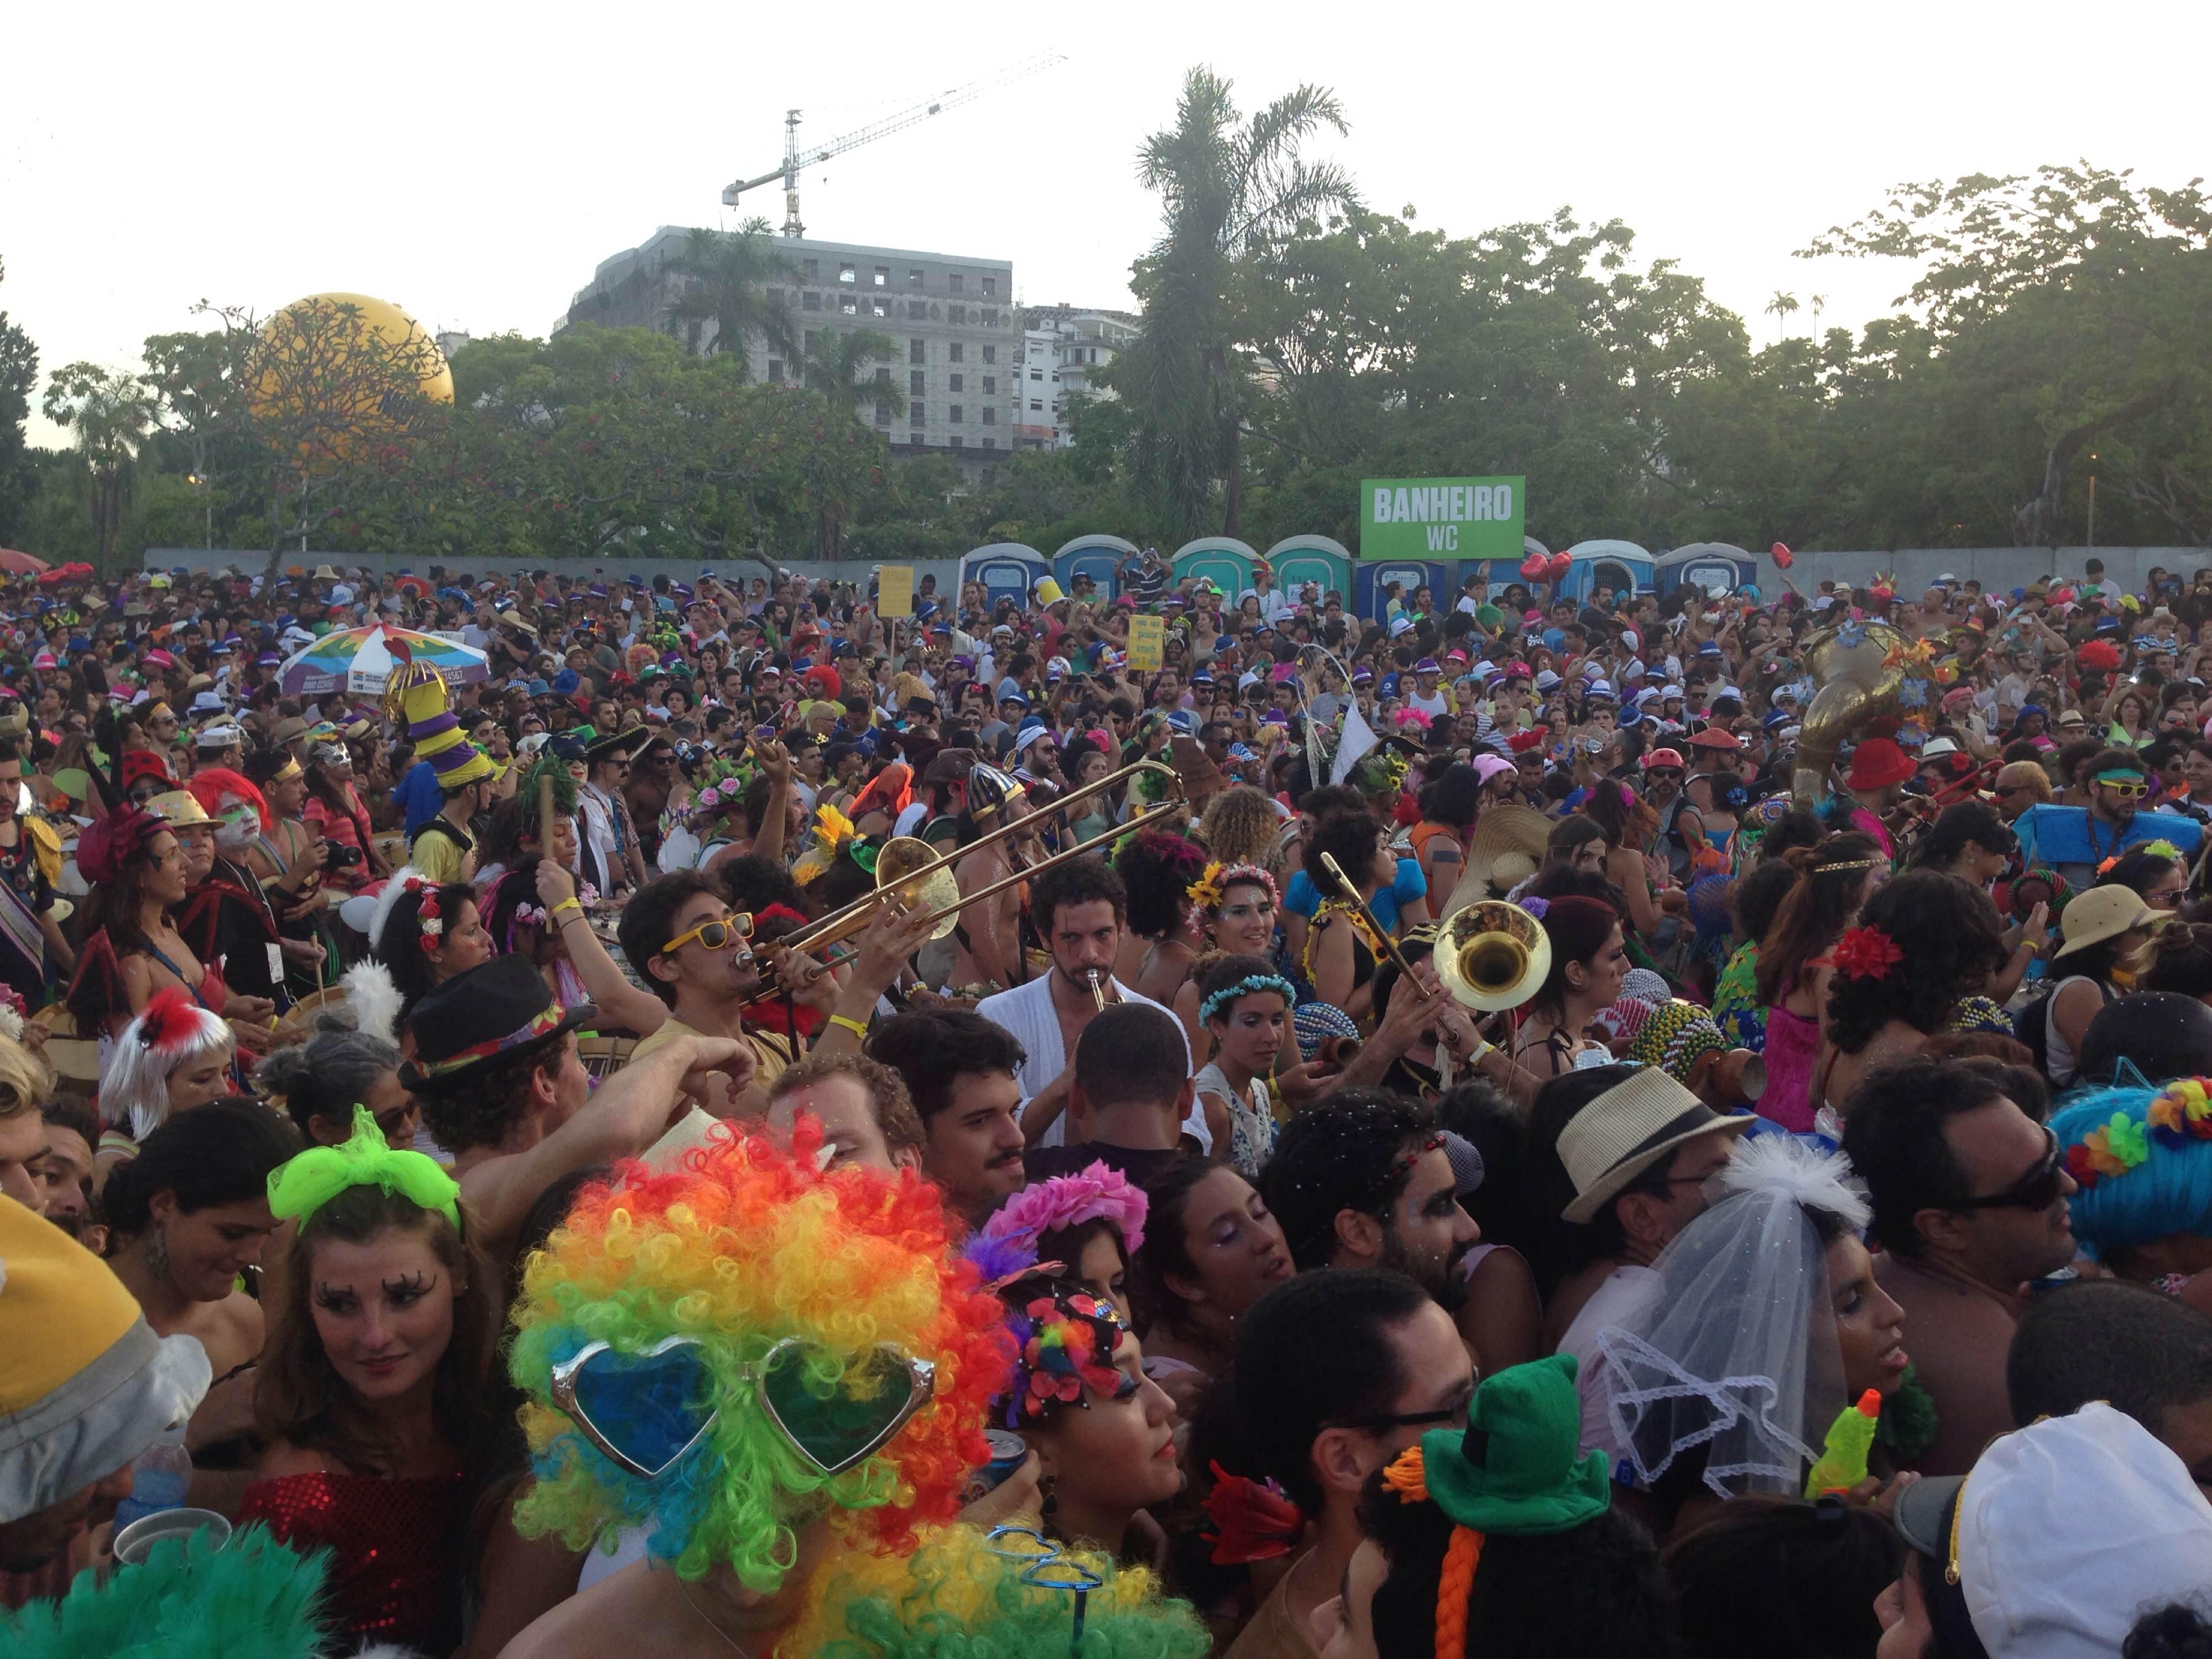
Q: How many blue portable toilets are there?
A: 6